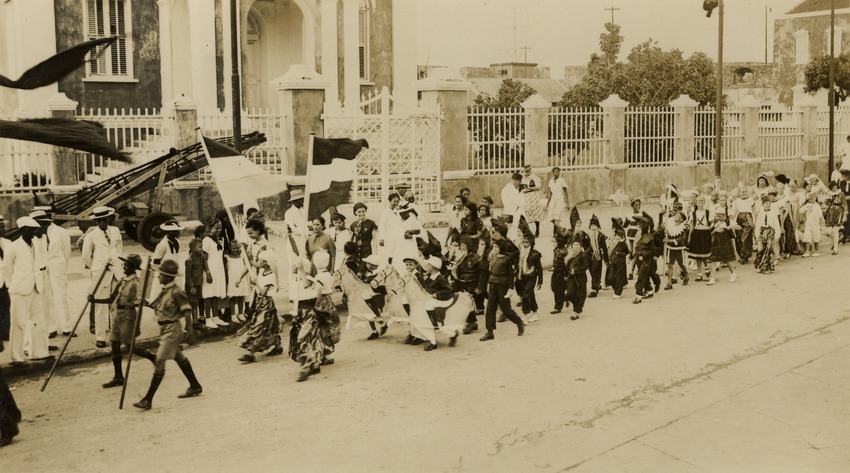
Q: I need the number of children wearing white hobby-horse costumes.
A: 3